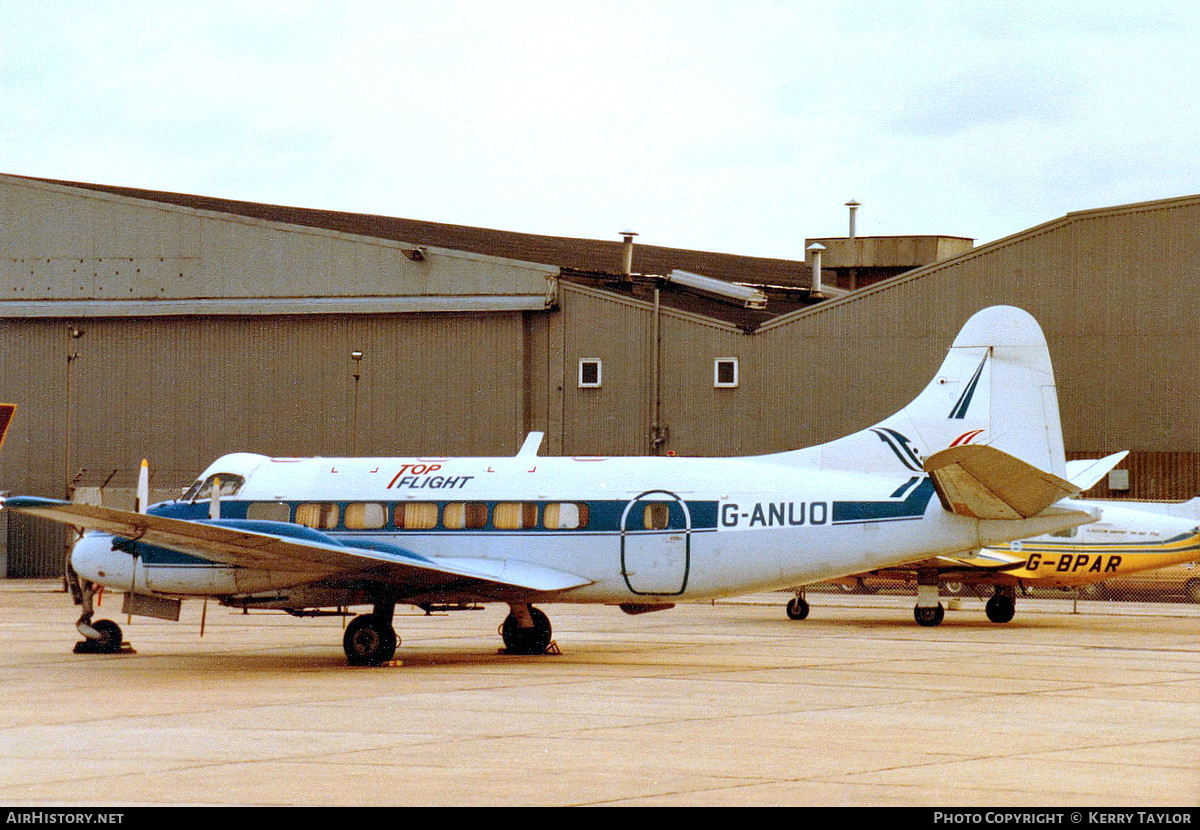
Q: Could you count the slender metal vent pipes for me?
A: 3